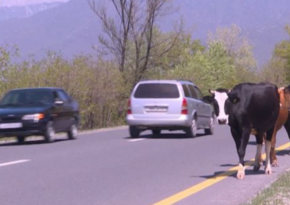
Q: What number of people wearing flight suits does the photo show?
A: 0